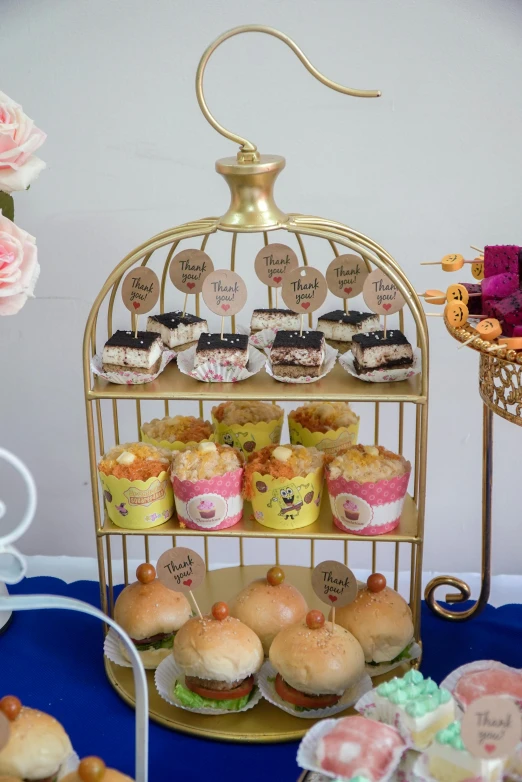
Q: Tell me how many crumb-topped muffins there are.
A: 7